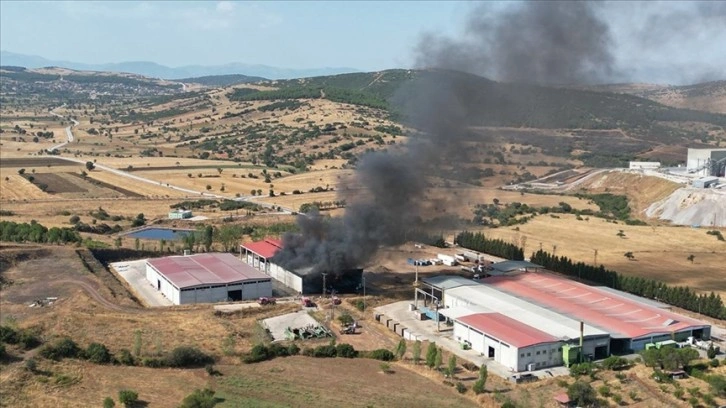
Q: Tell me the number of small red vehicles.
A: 3